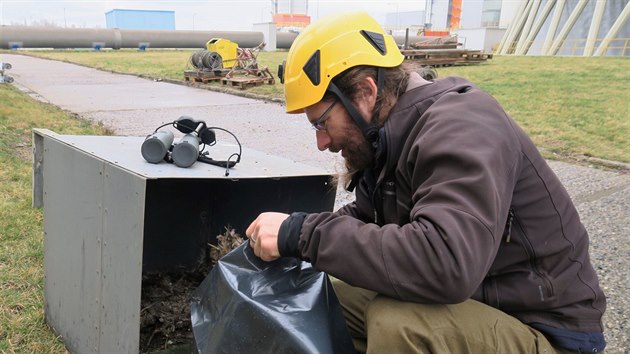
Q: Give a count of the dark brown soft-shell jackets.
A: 1